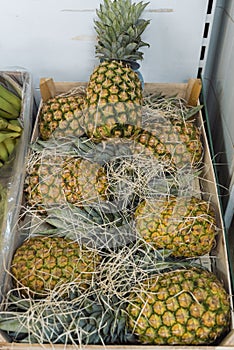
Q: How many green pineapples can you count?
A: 7